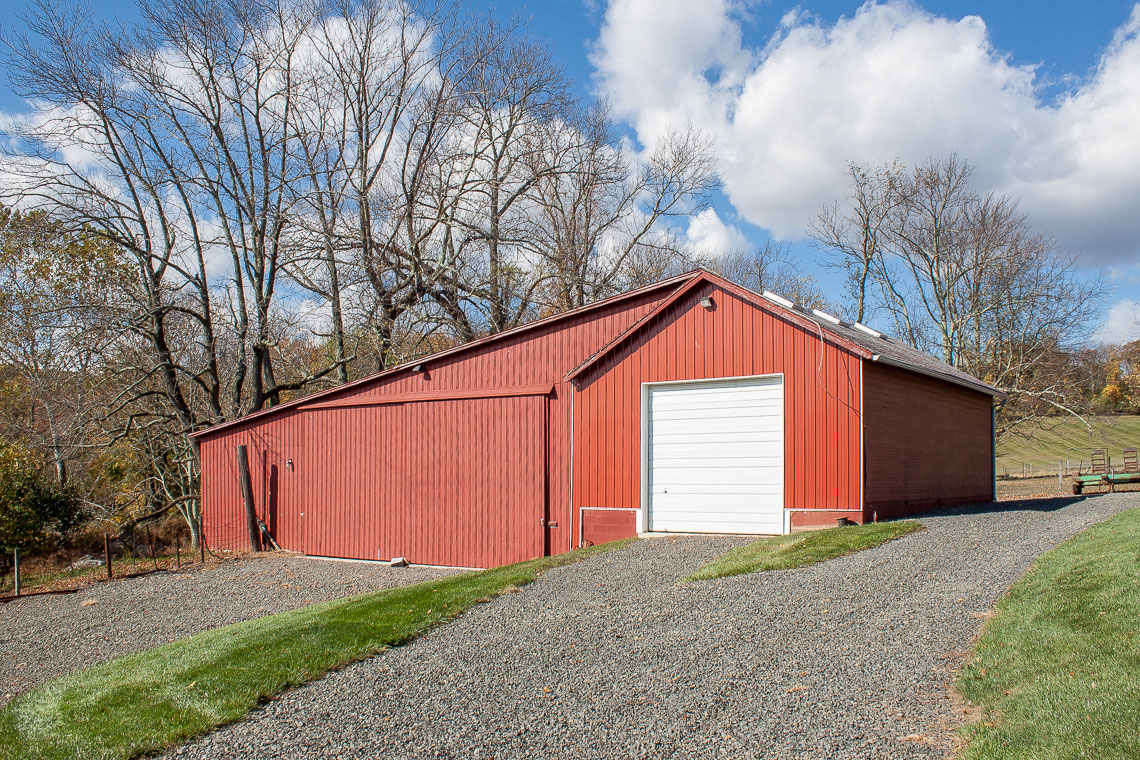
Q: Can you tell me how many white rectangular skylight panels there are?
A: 3